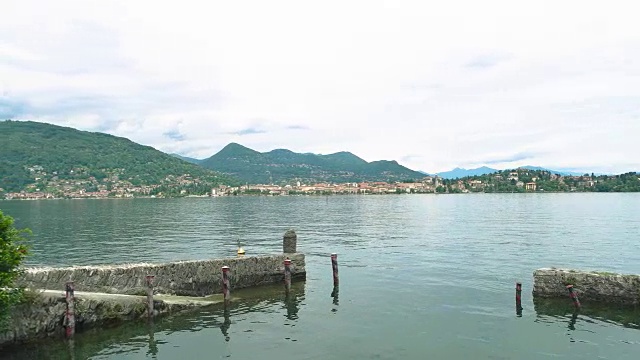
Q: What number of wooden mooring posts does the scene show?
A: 7